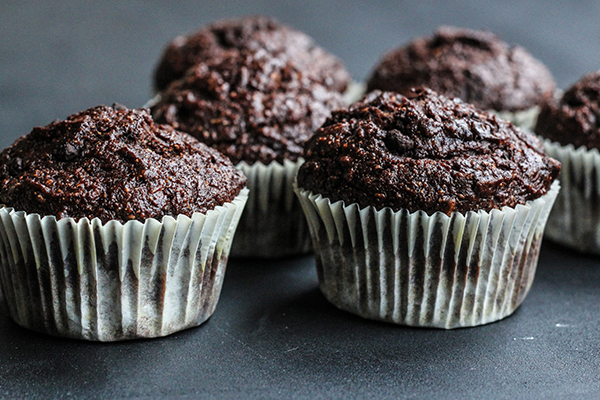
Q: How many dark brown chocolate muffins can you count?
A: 6